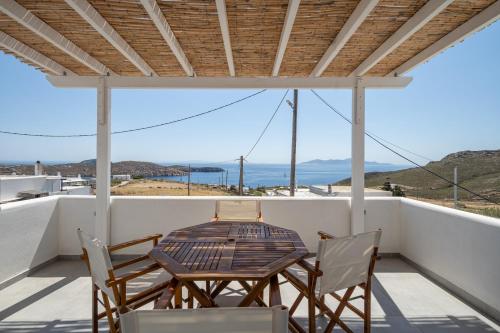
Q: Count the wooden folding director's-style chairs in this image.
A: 4